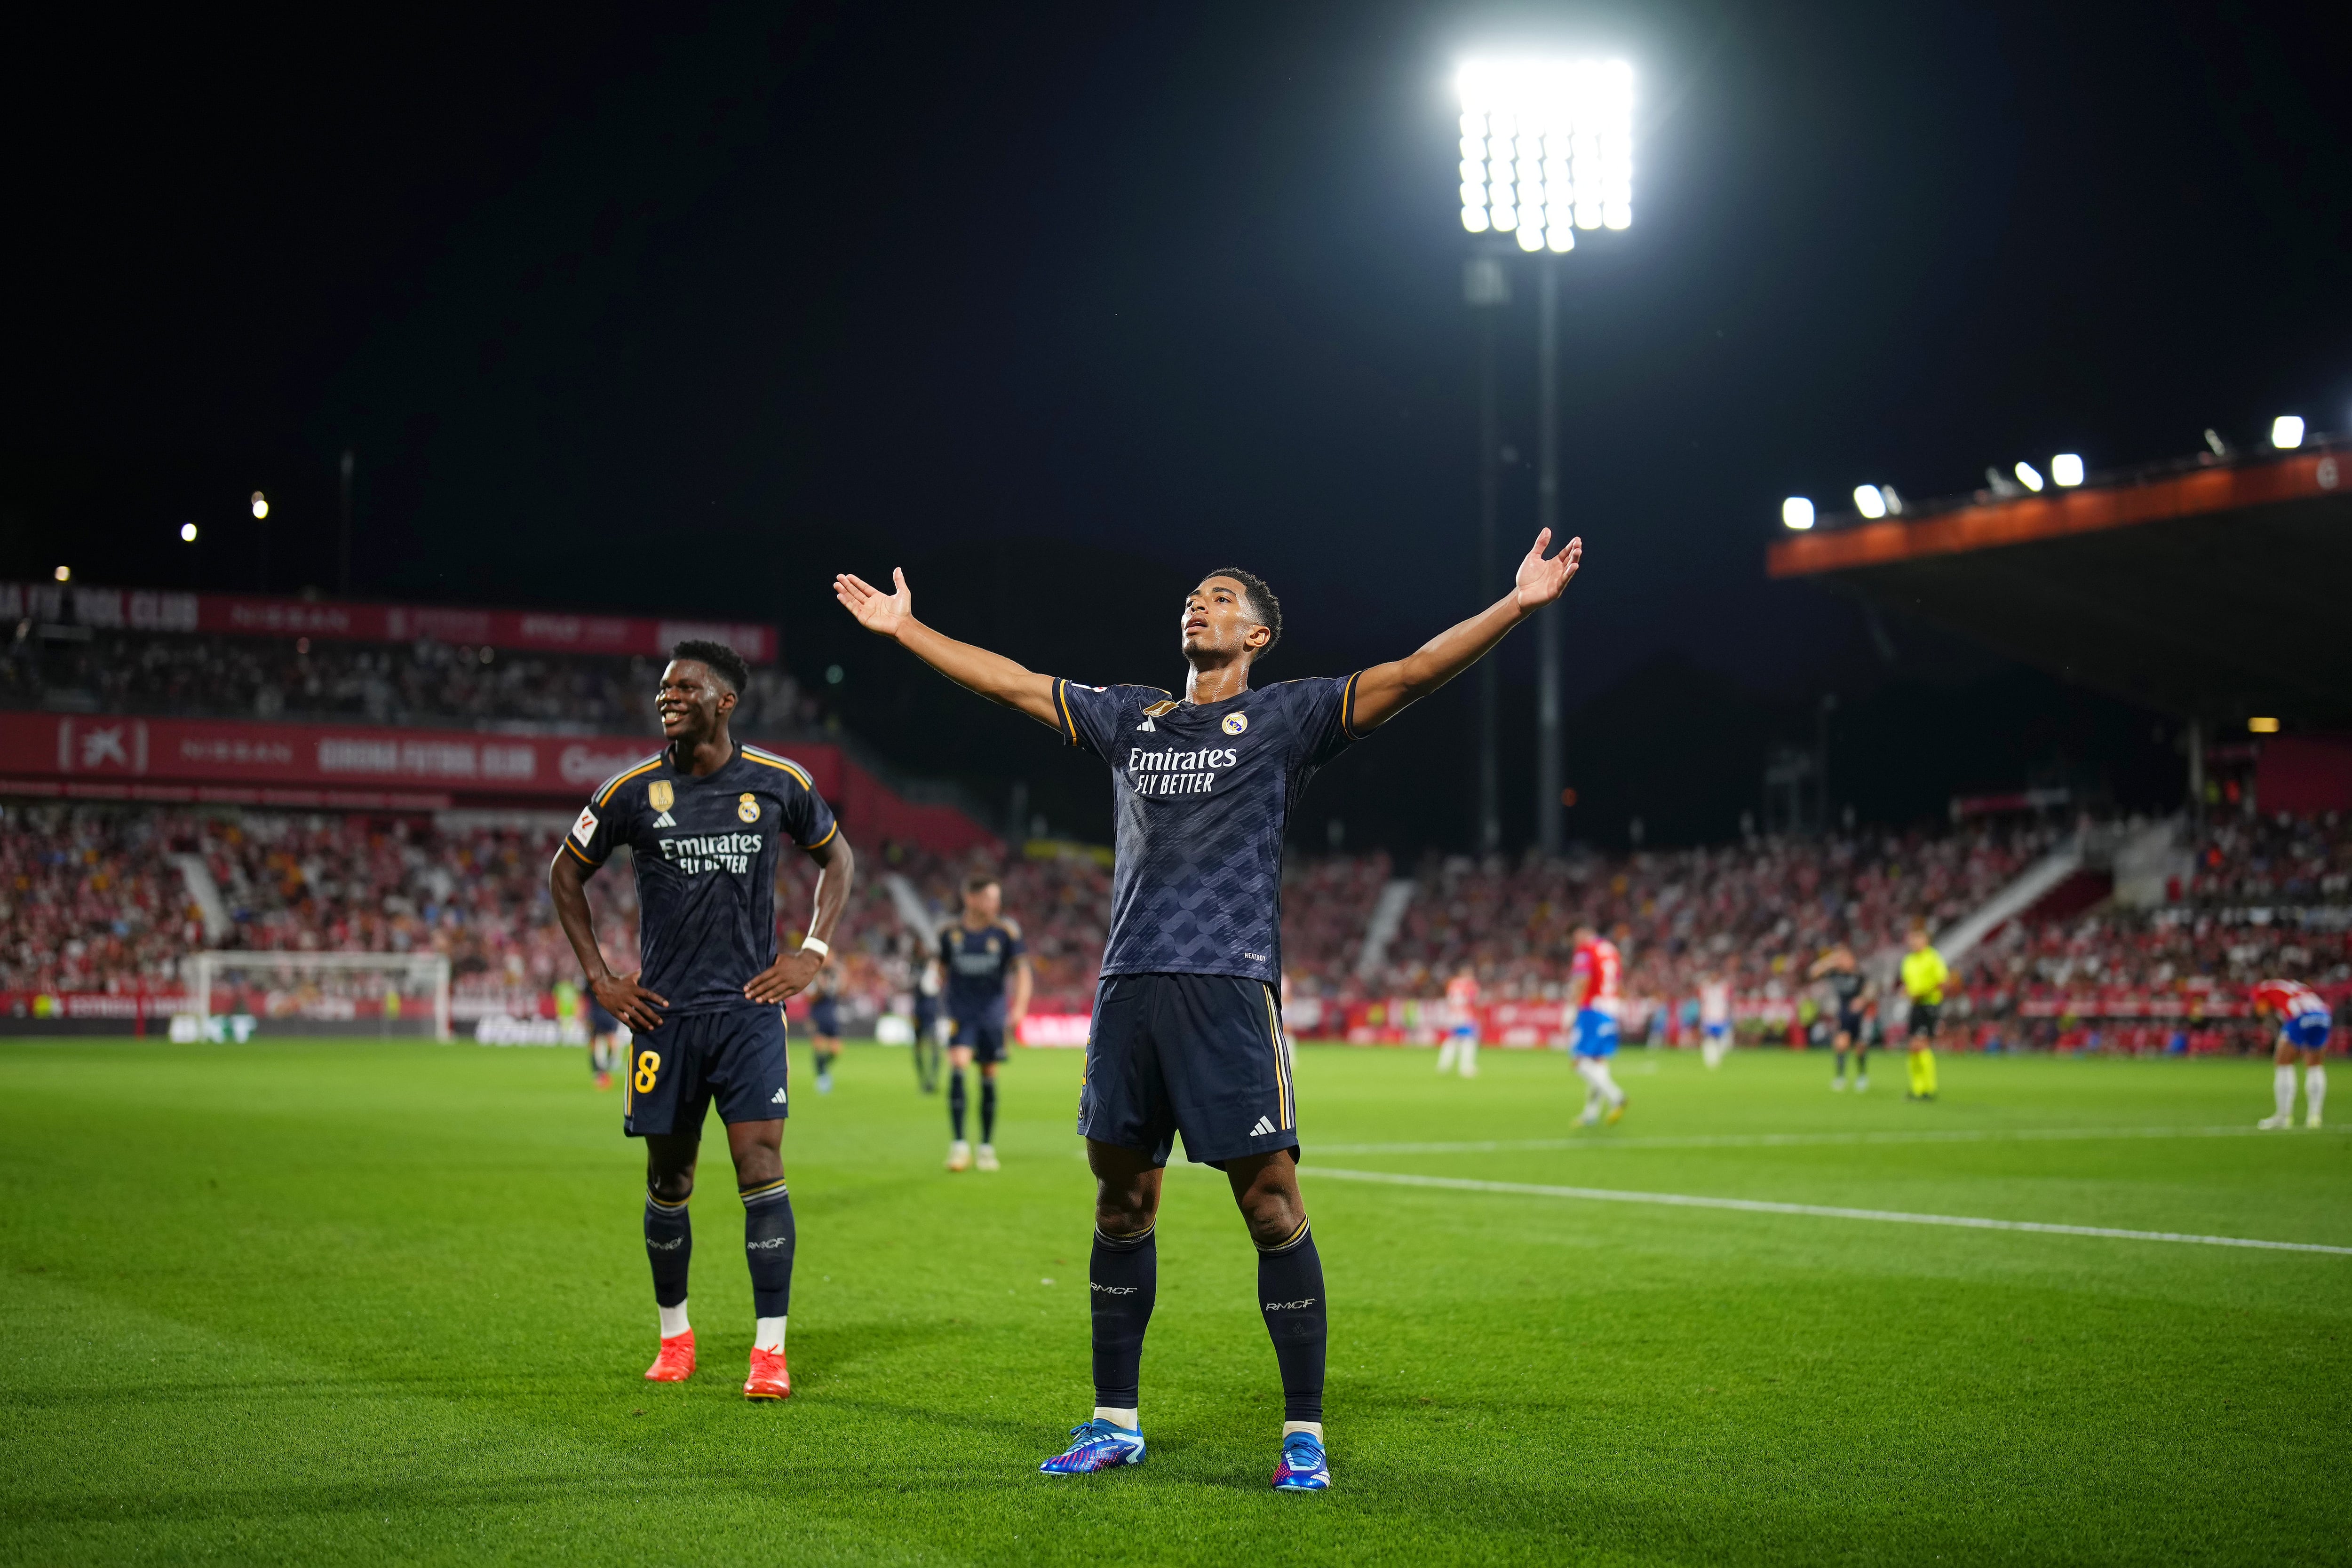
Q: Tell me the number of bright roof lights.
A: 5